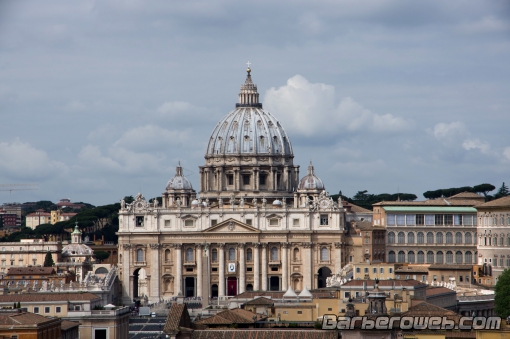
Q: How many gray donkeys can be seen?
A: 0